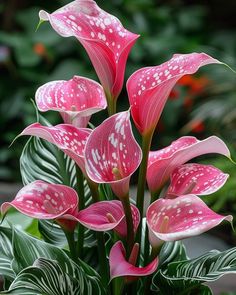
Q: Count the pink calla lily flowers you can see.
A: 11